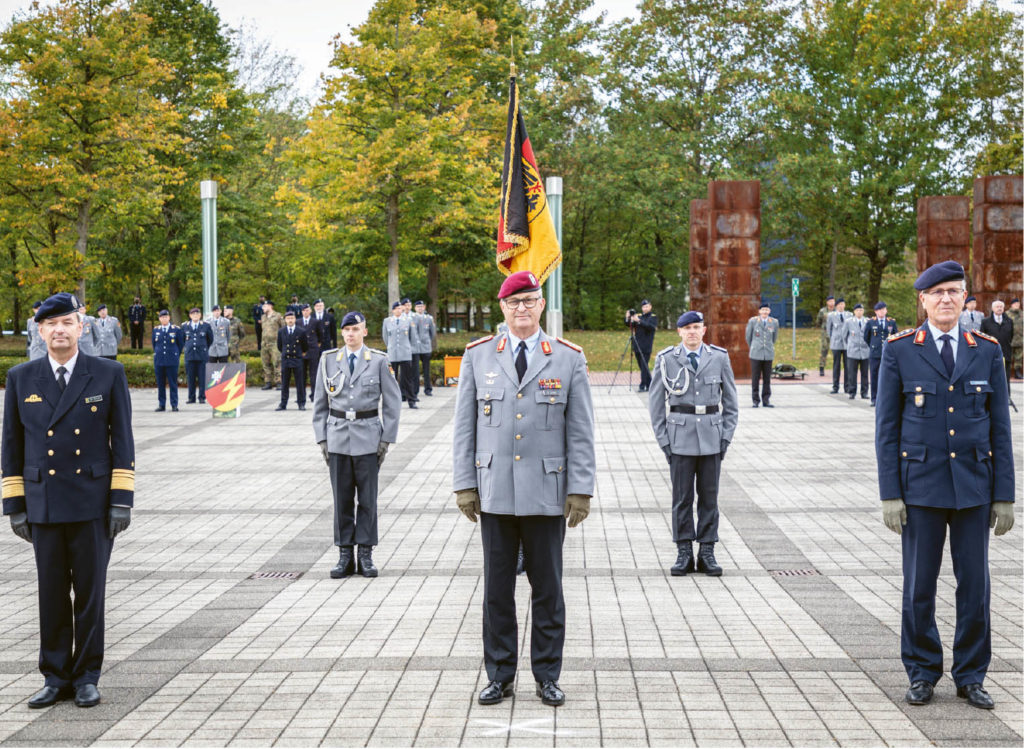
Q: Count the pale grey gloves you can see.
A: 2